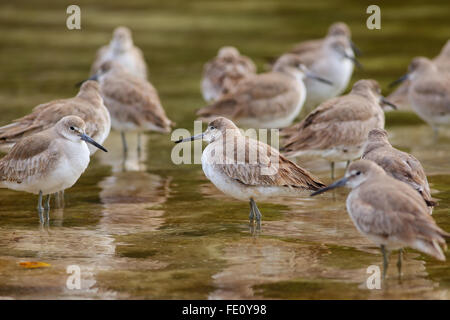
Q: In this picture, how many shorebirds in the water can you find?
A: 14